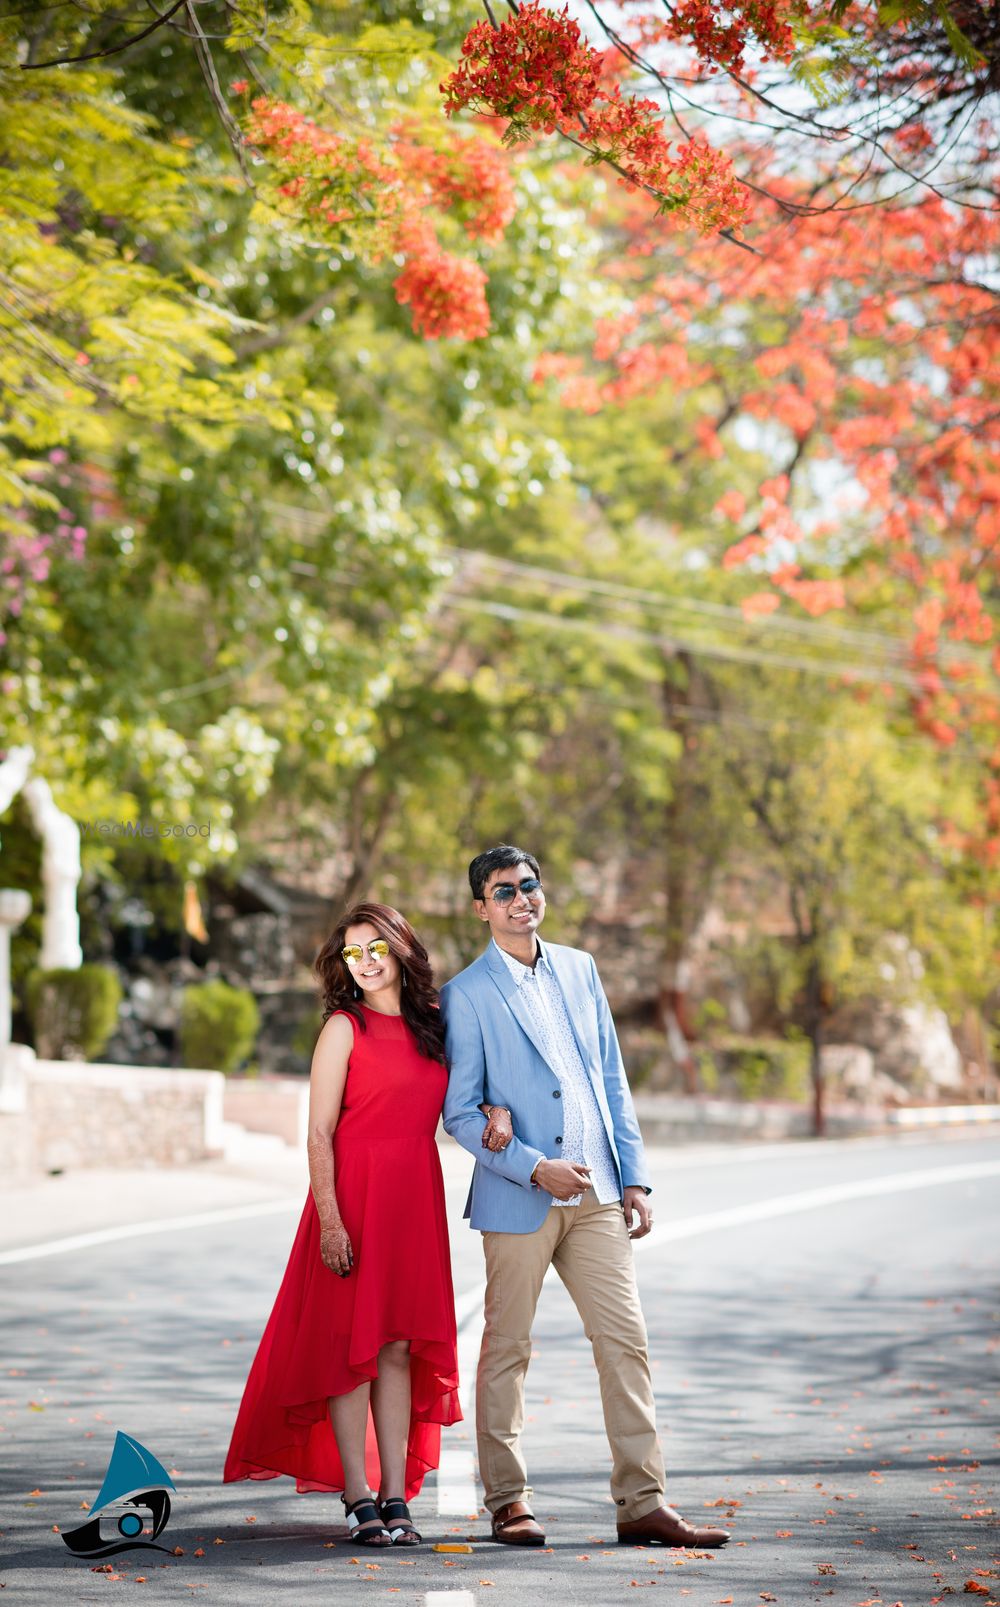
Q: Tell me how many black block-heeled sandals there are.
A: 2